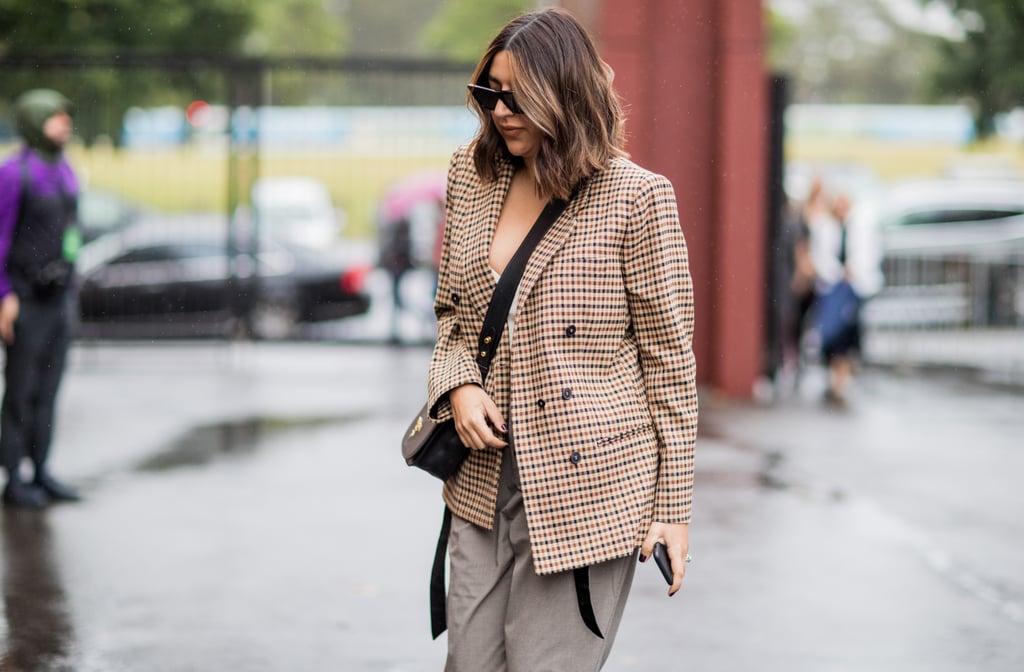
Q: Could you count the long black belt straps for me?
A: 2